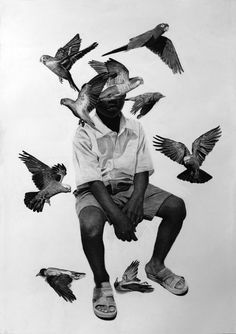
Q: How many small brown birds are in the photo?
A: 0